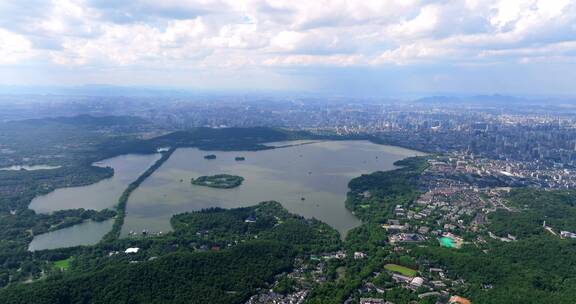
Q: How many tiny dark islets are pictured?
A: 2